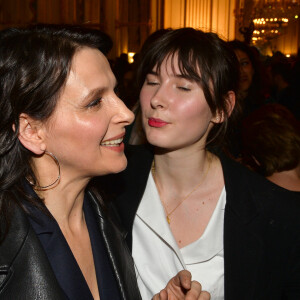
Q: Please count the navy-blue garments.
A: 1